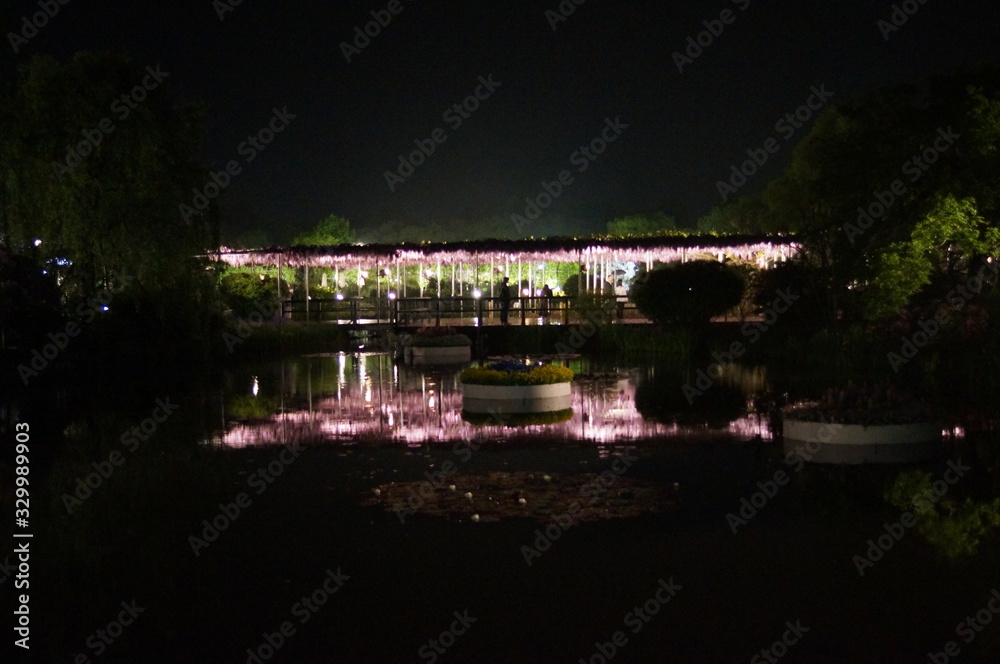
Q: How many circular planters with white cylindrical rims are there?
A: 3